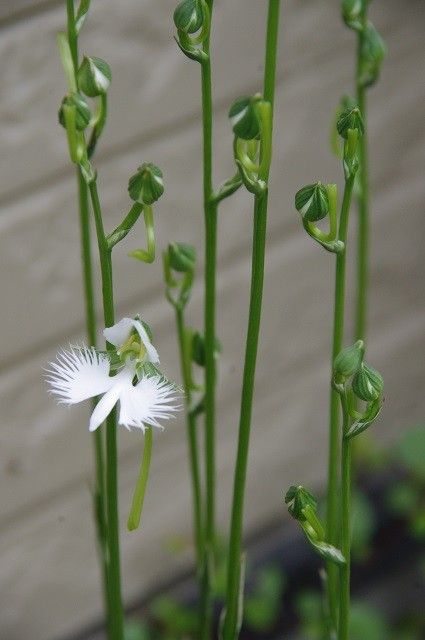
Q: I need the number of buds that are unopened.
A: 14